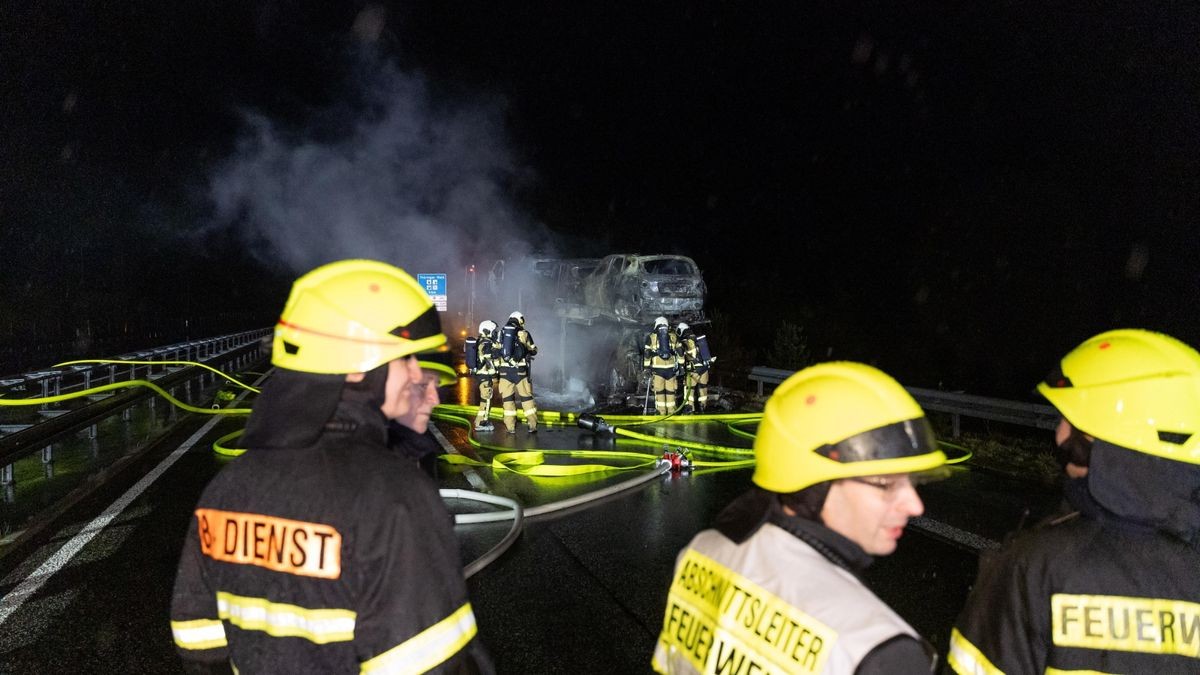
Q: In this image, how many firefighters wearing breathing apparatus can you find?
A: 4